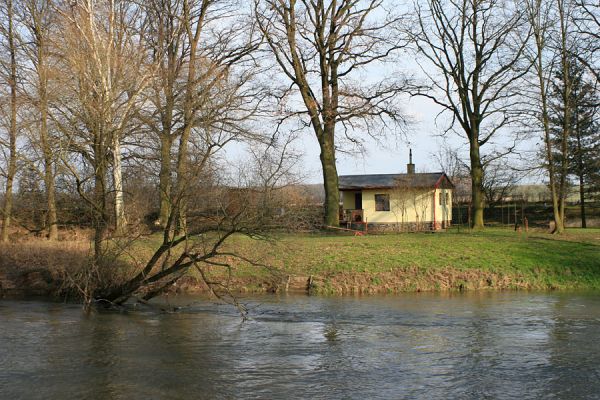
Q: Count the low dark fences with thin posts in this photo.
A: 1